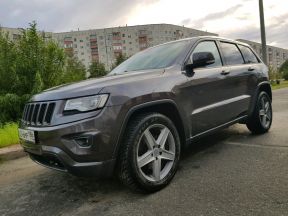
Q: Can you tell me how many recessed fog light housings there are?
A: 1